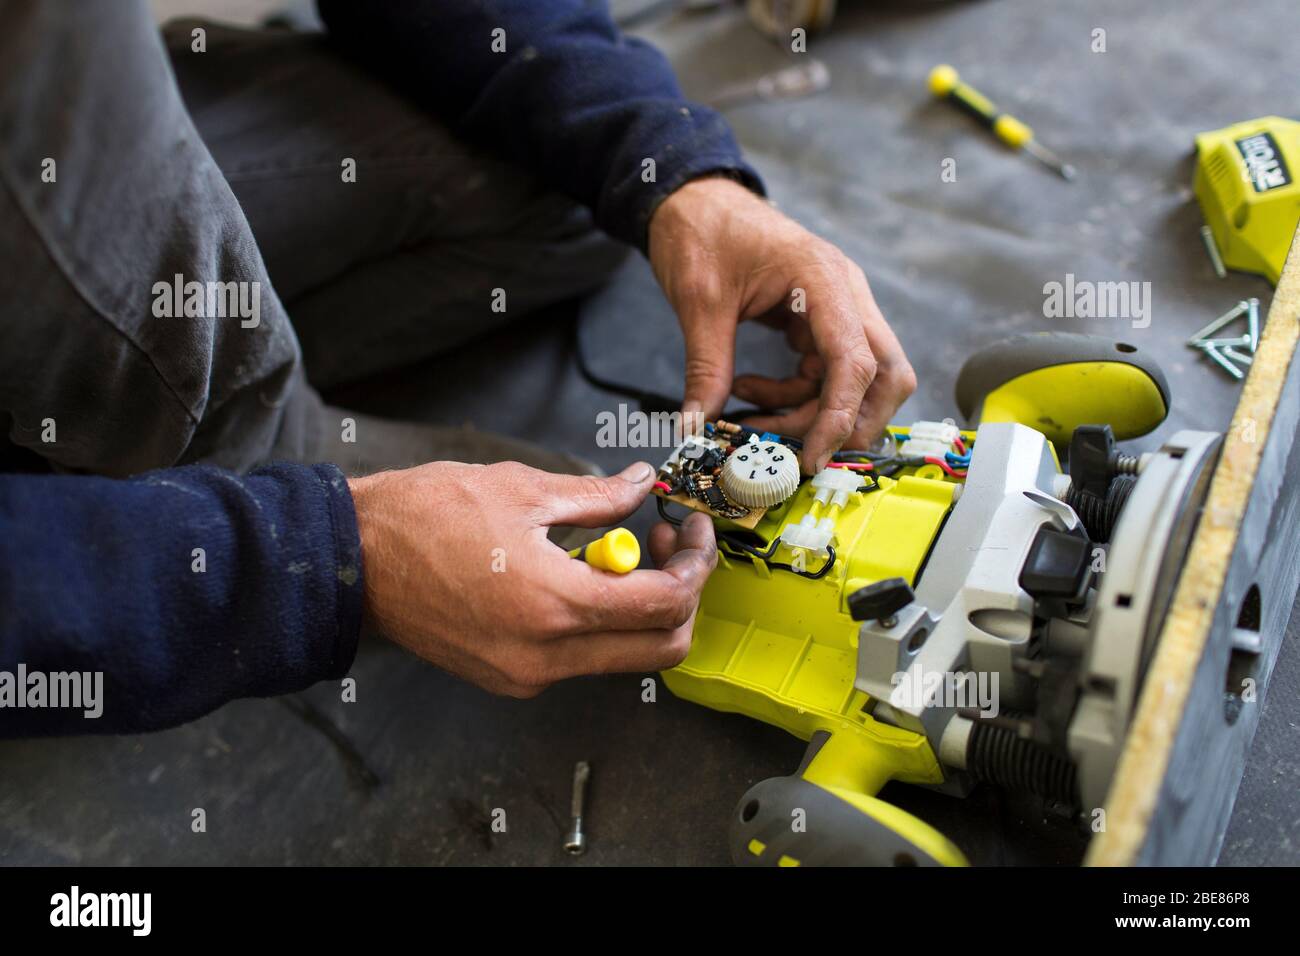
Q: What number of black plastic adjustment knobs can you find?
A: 3